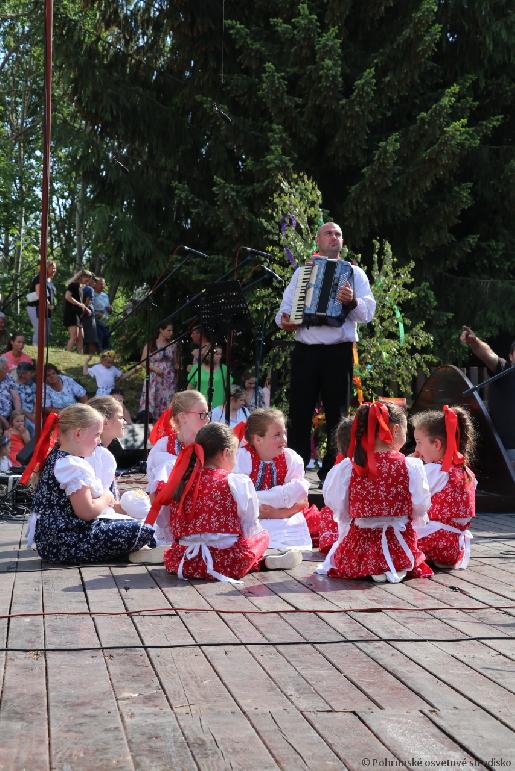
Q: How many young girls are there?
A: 8